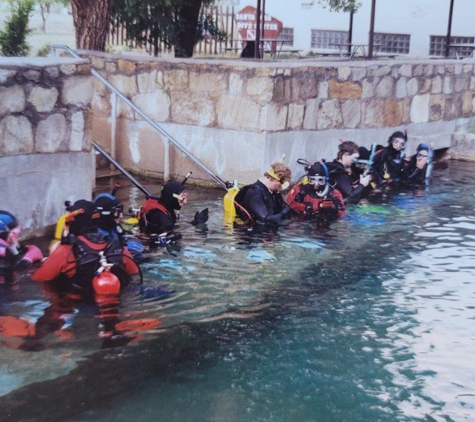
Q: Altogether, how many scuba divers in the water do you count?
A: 10